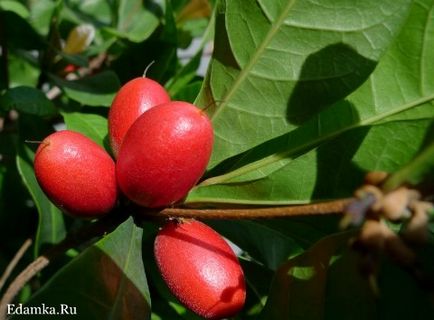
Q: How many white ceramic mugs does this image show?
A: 0